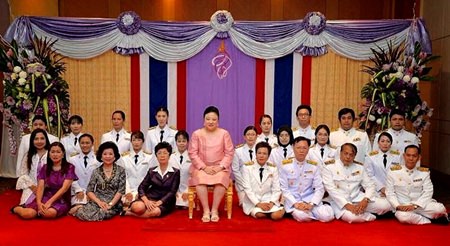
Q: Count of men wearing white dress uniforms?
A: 6